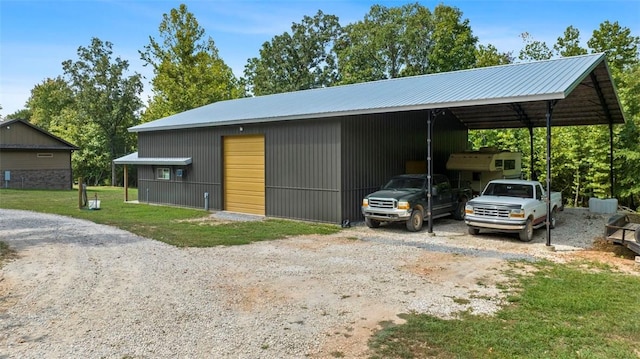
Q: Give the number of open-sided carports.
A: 1